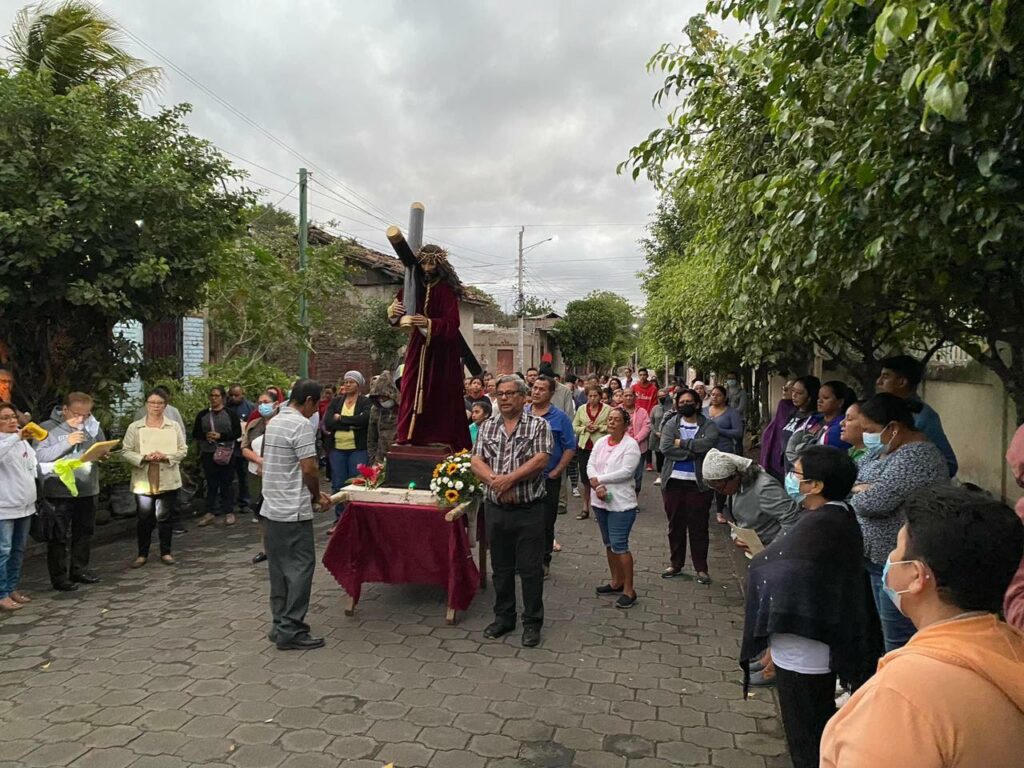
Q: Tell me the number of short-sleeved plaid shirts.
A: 1